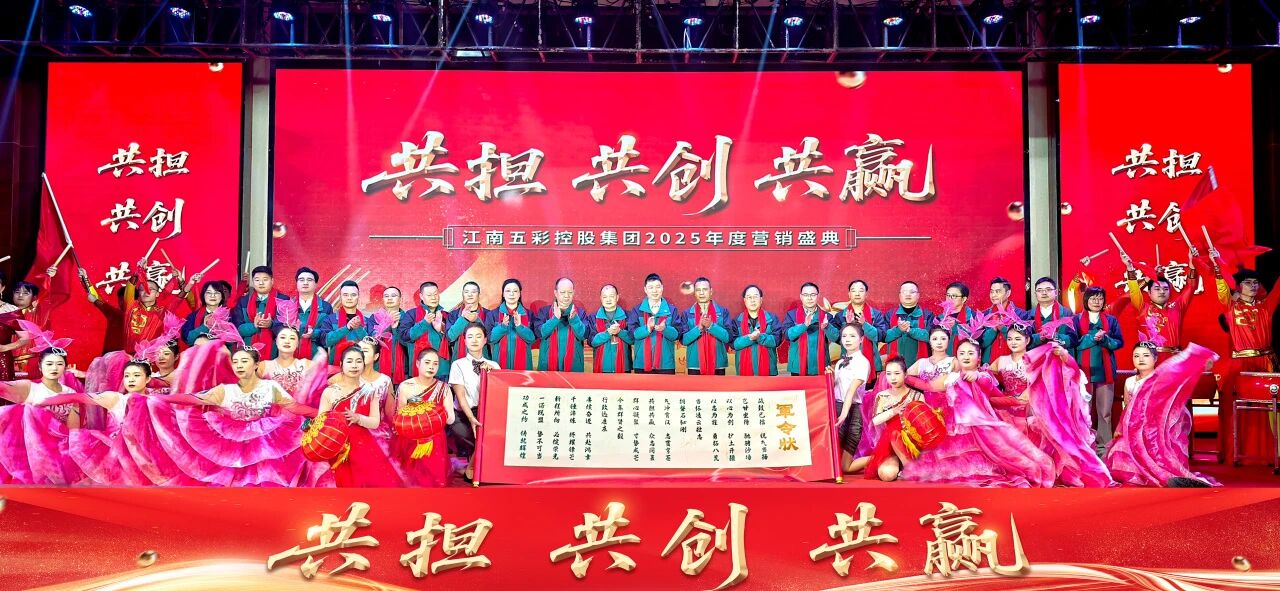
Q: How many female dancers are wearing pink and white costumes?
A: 12